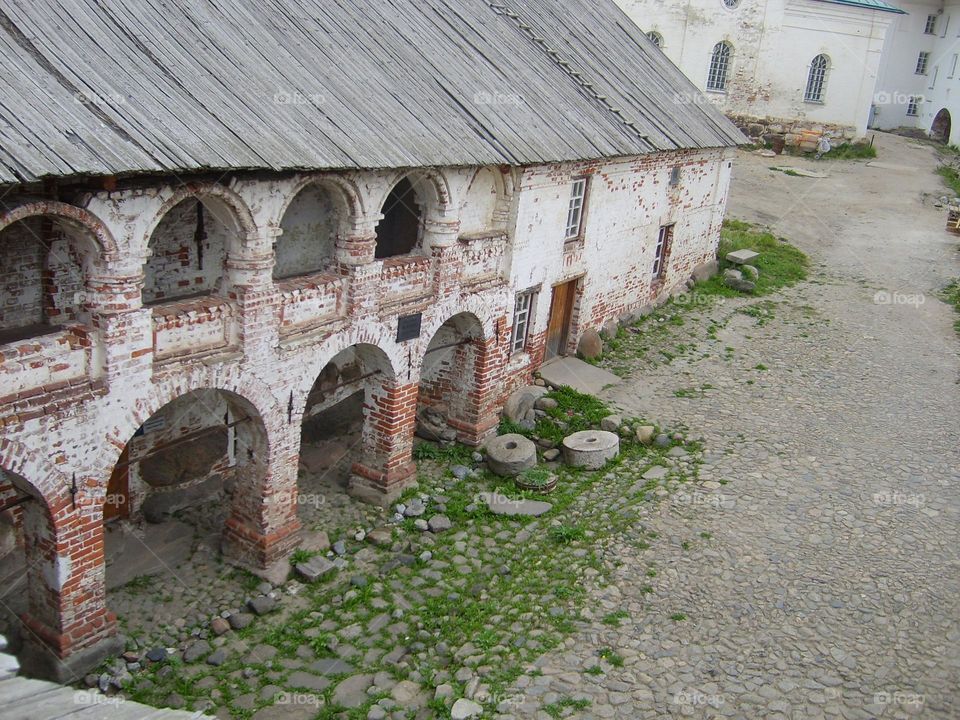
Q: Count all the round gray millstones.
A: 2